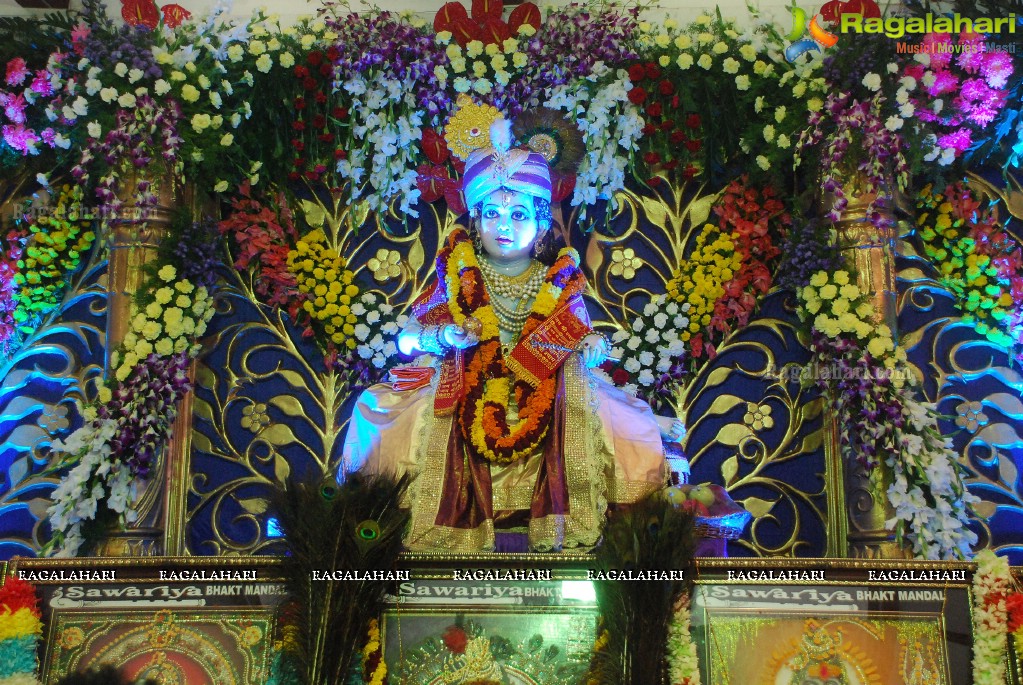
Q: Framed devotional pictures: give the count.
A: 3